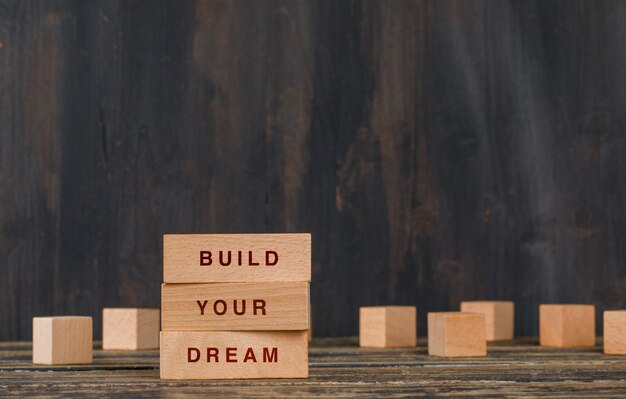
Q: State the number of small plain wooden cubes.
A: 7